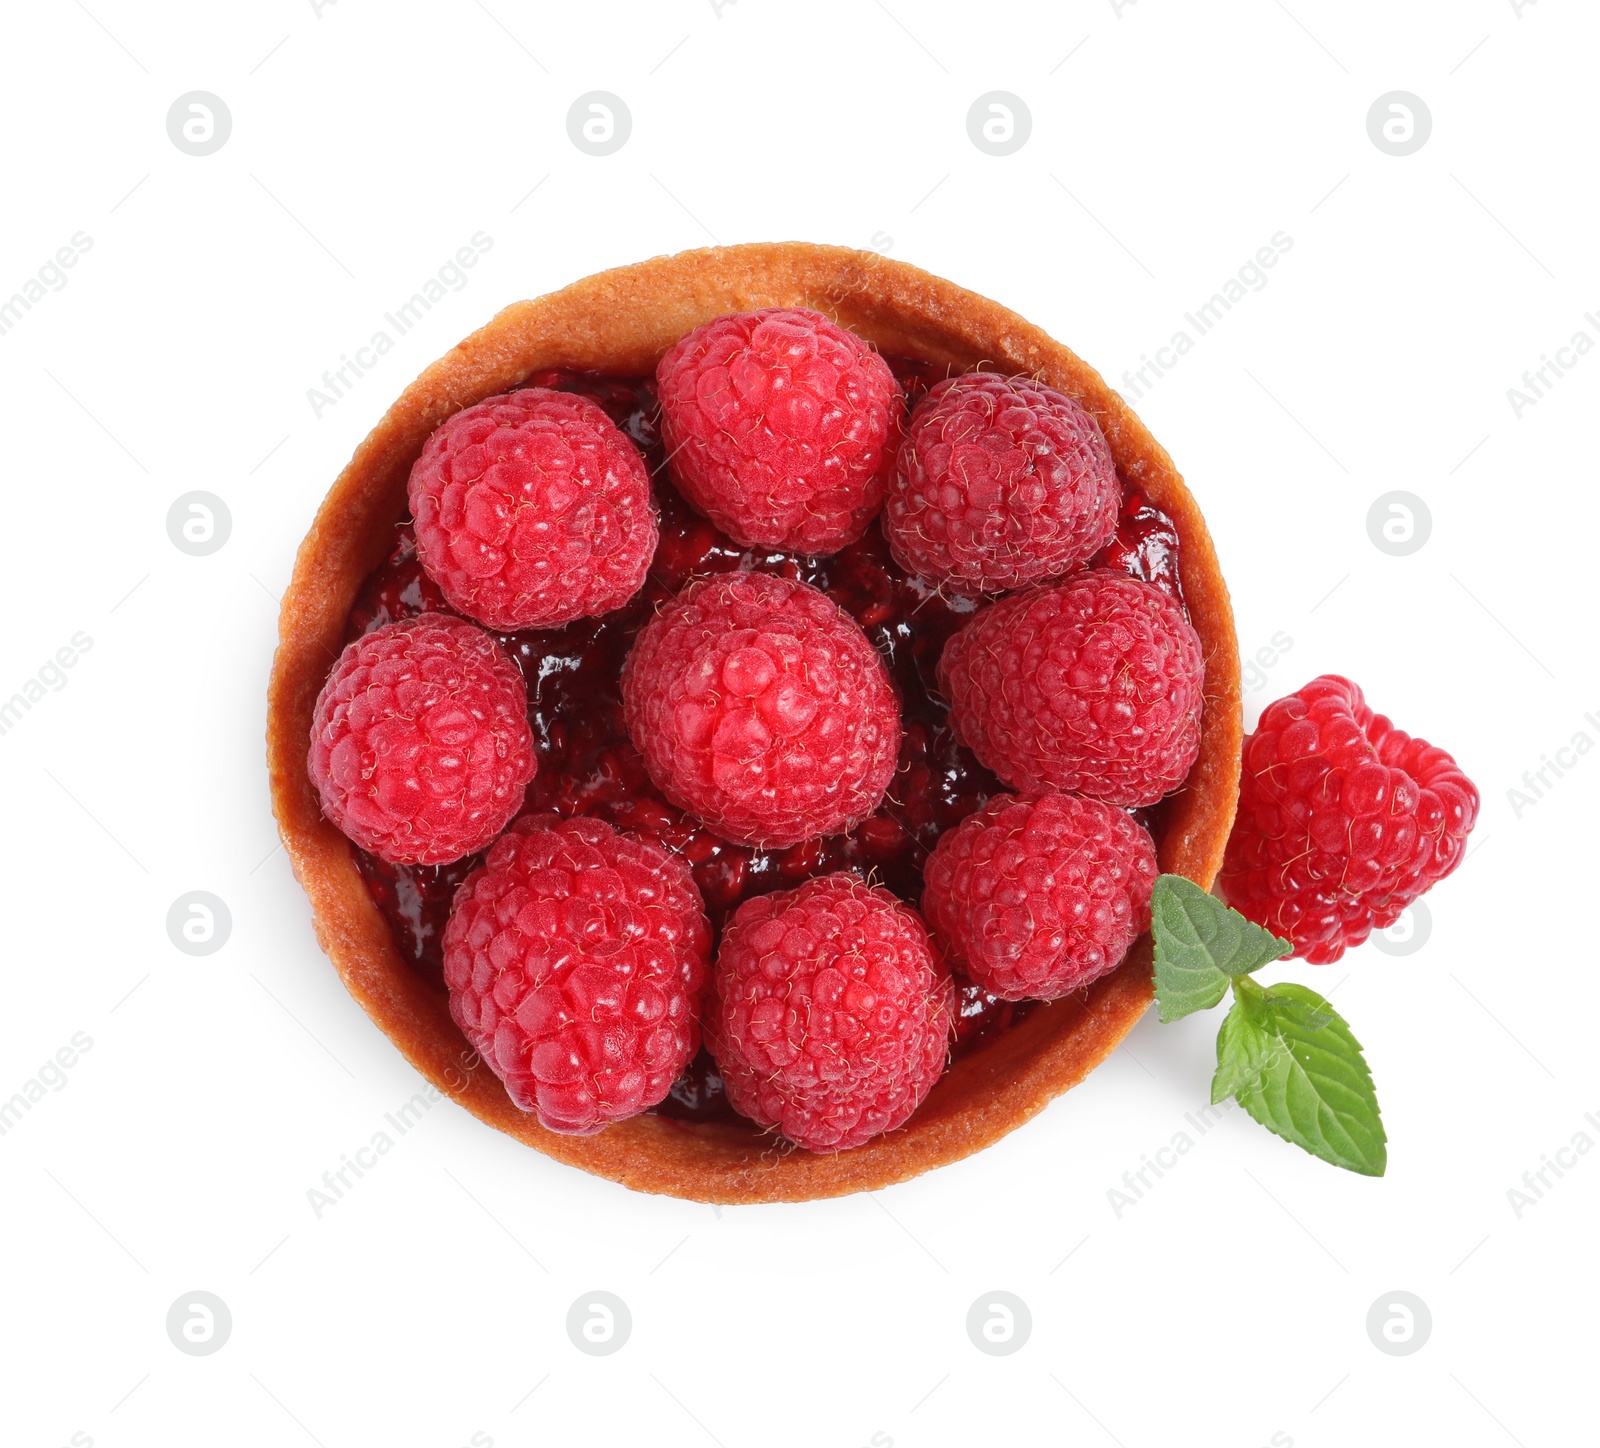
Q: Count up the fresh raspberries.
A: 10